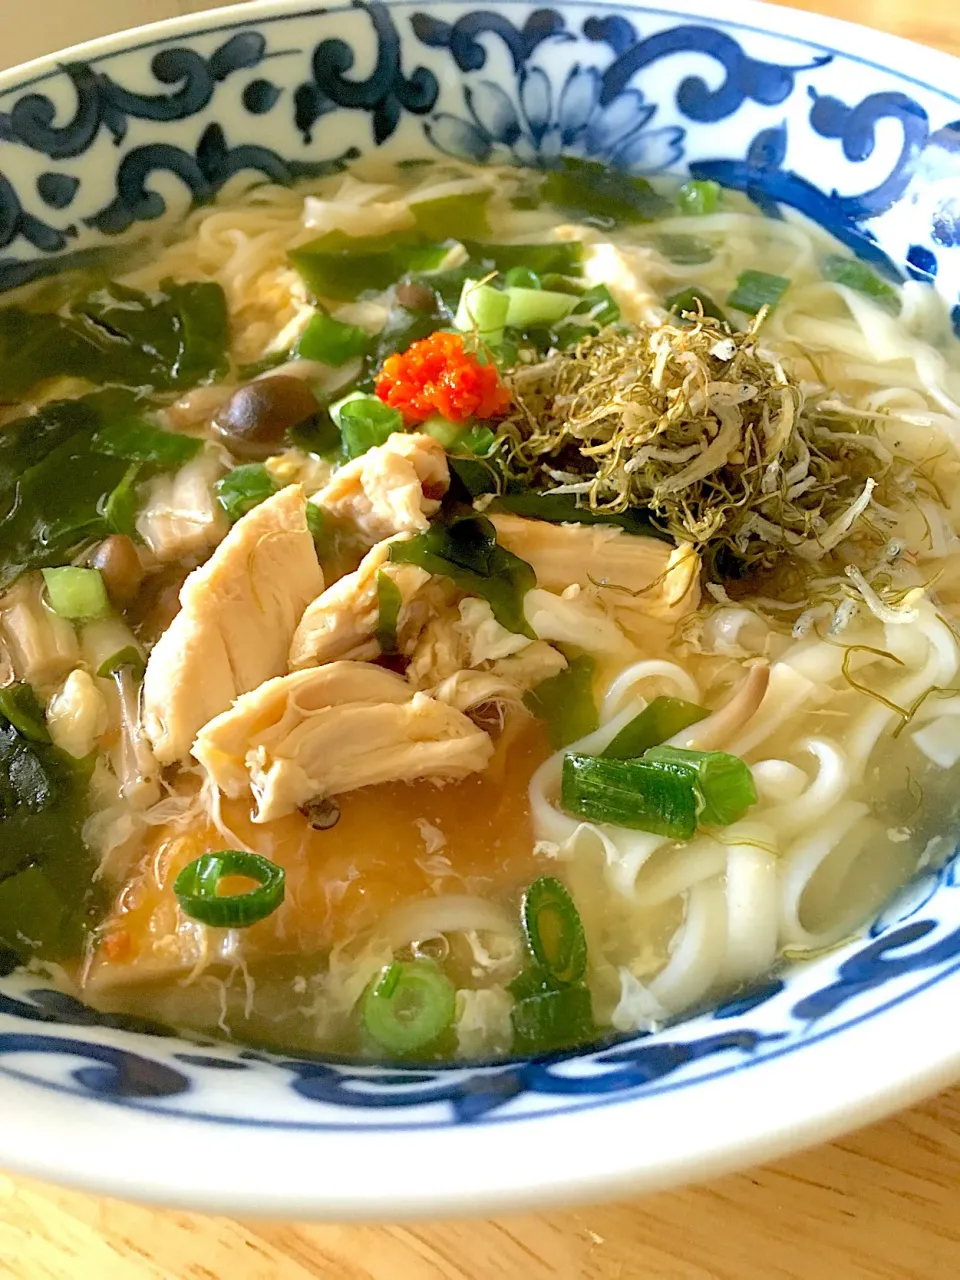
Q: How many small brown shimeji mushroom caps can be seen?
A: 3